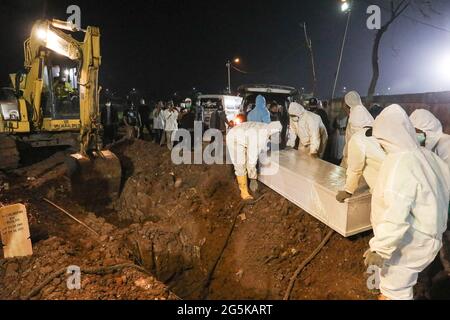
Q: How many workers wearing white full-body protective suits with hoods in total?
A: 6